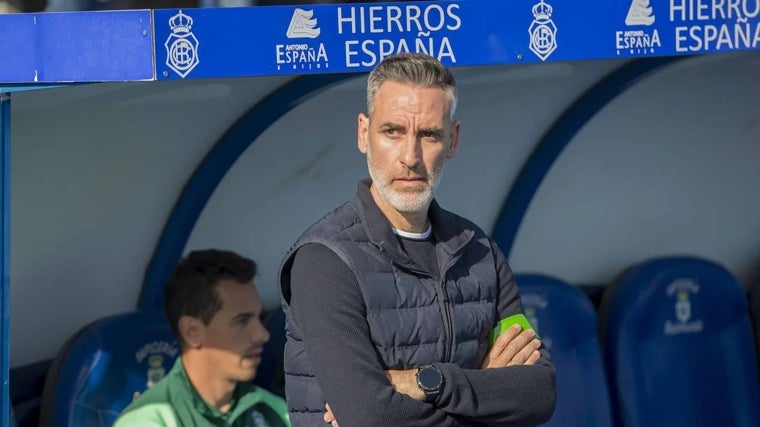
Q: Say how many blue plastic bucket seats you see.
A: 3